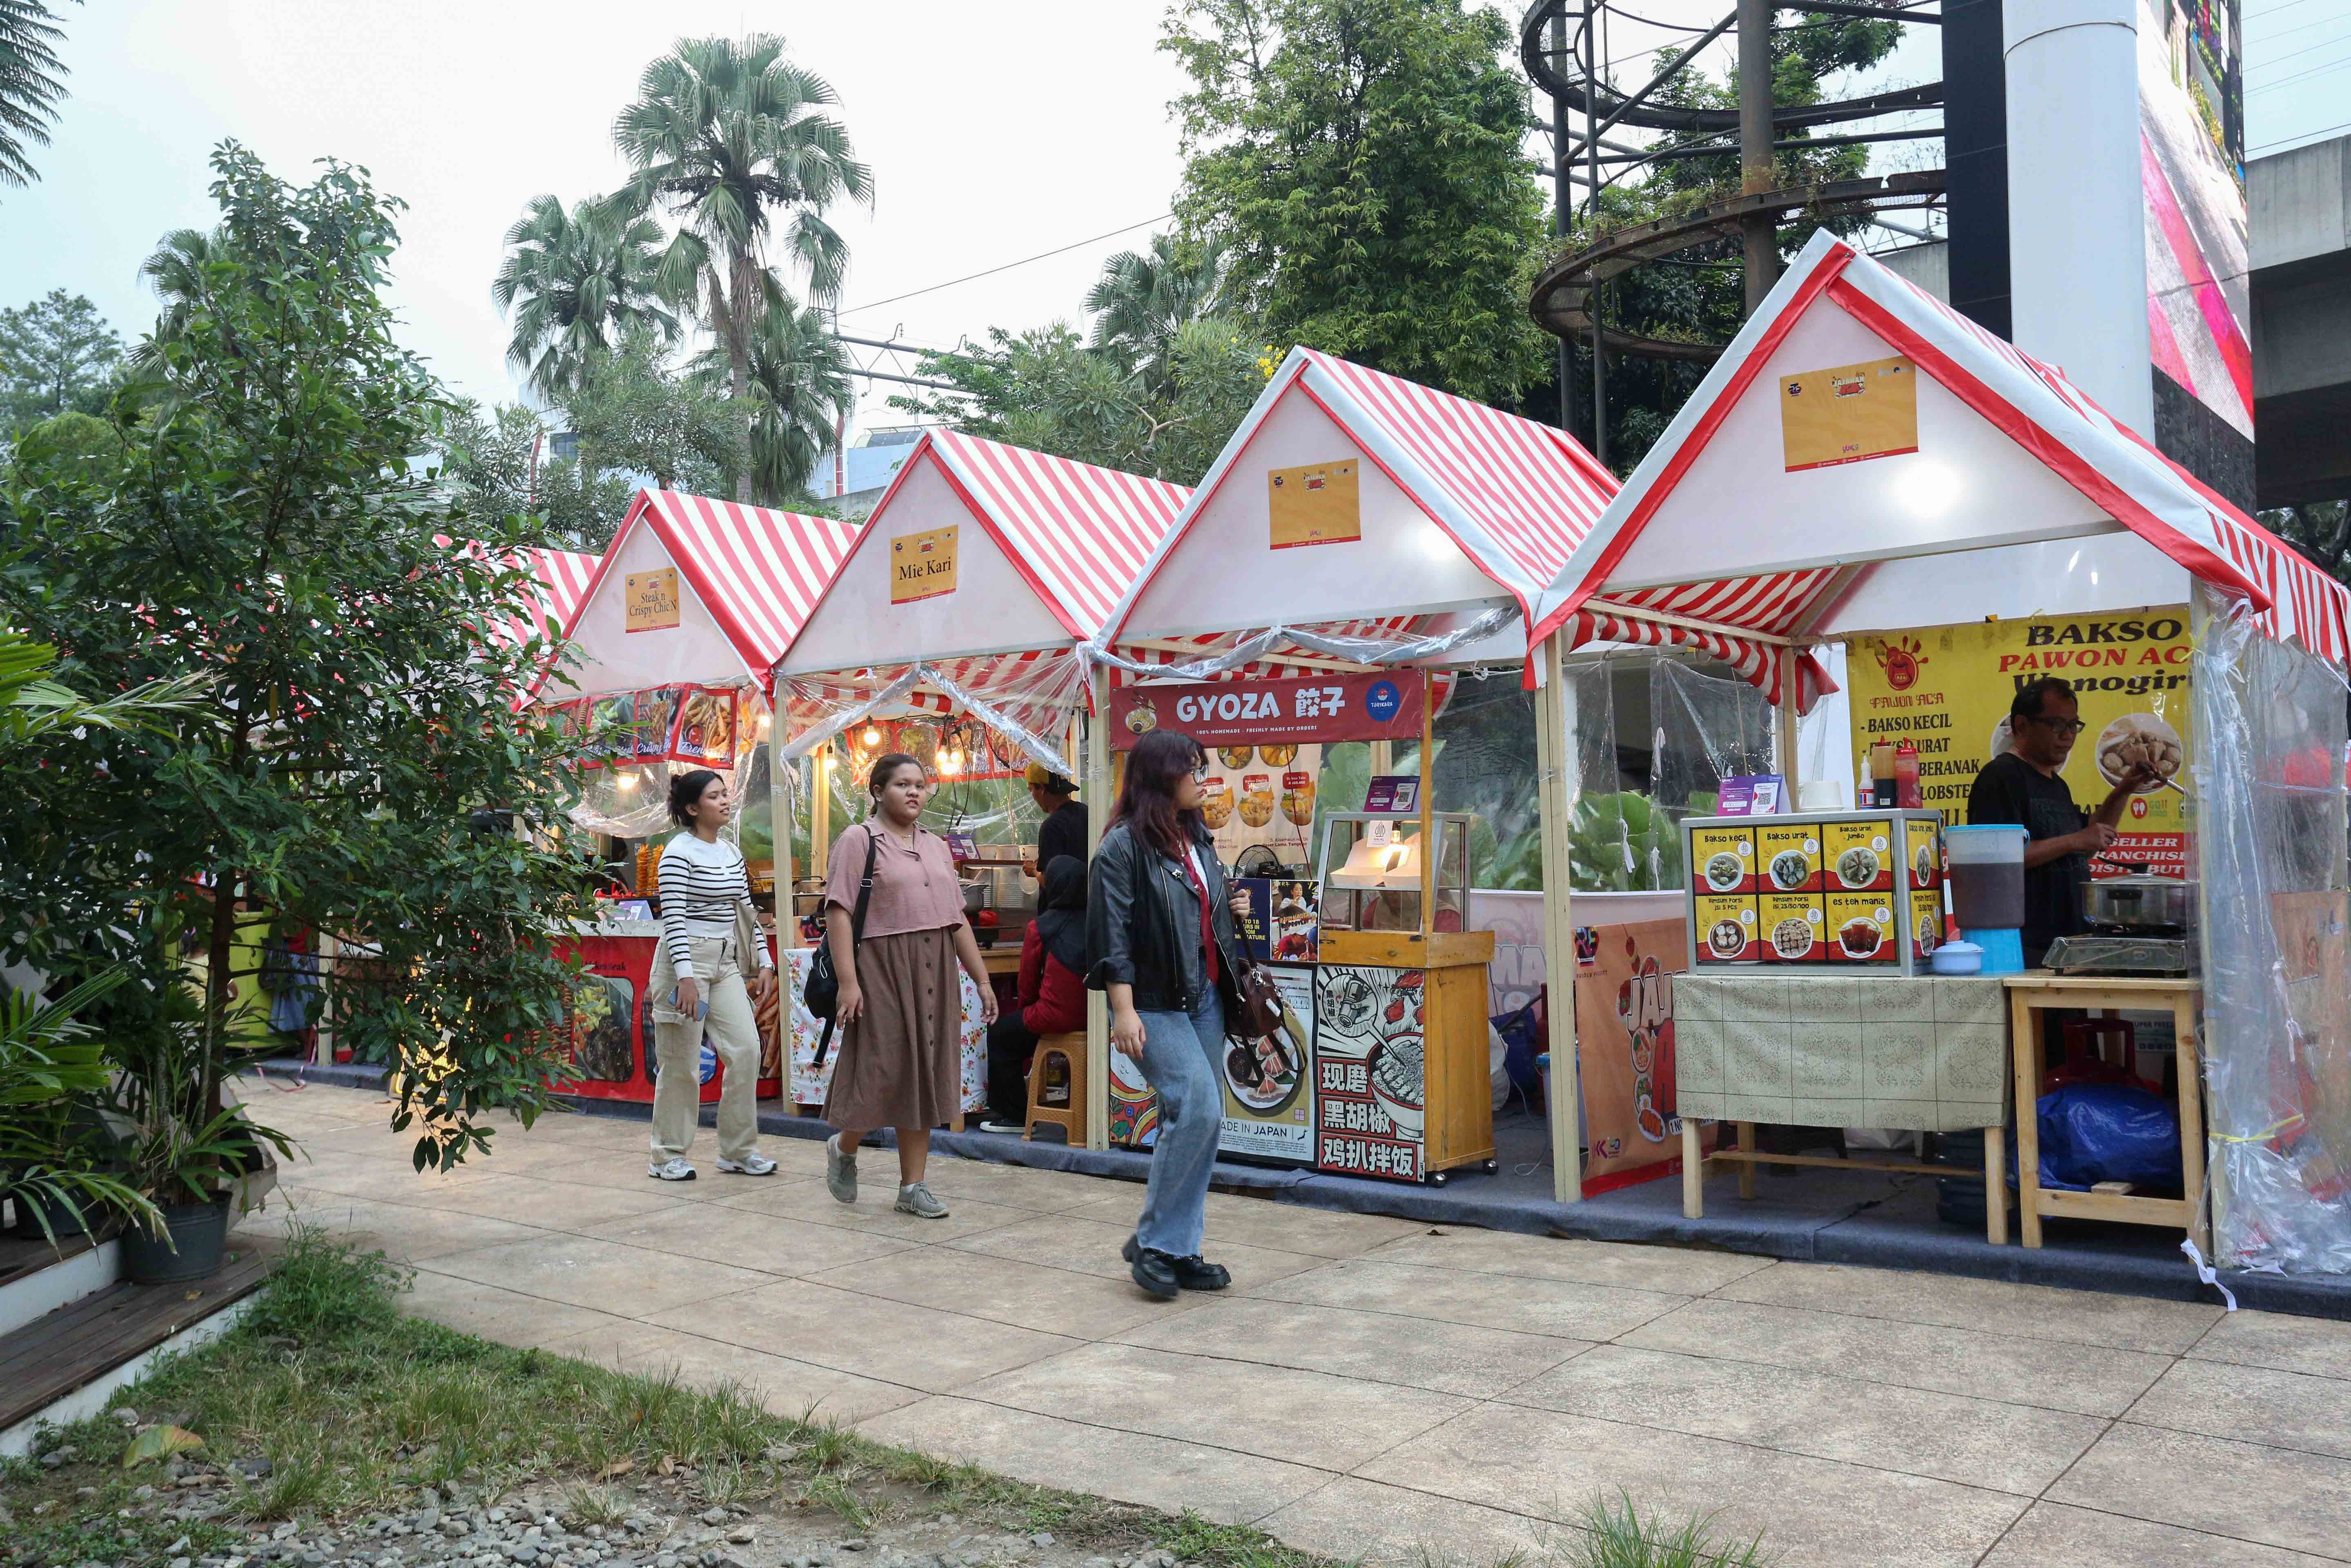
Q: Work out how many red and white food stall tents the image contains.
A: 5